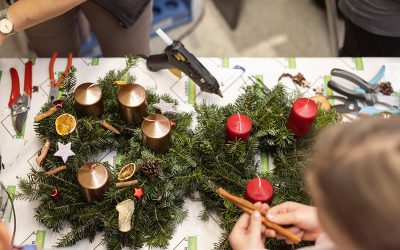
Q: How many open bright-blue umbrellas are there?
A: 0